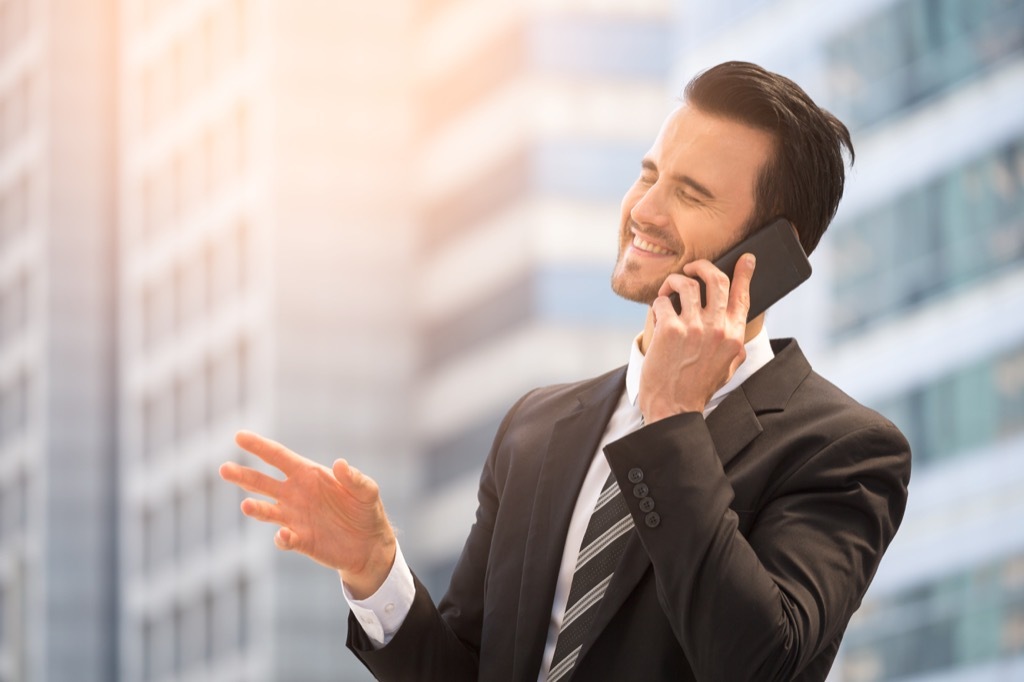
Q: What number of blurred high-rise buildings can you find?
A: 4